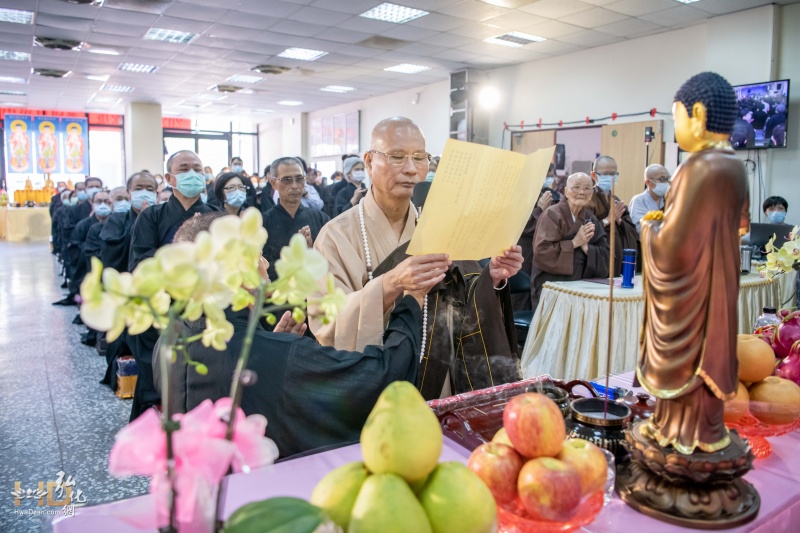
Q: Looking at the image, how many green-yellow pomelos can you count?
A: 4